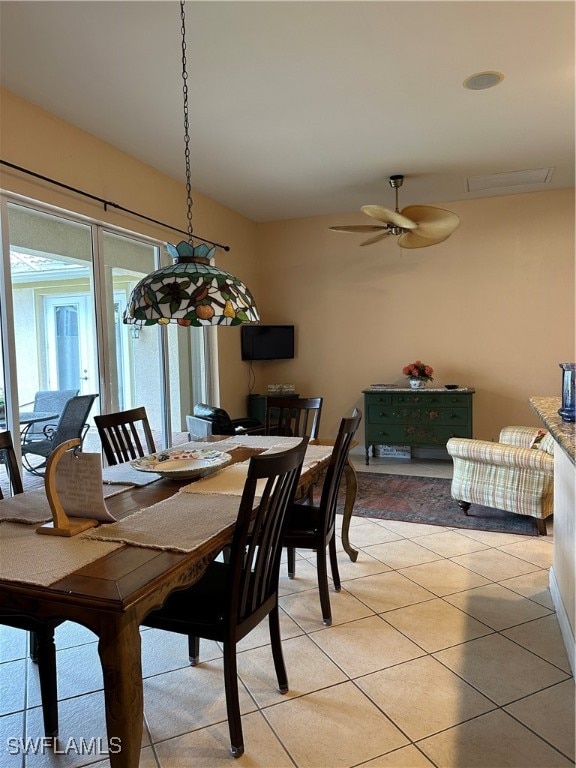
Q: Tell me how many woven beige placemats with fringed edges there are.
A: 8